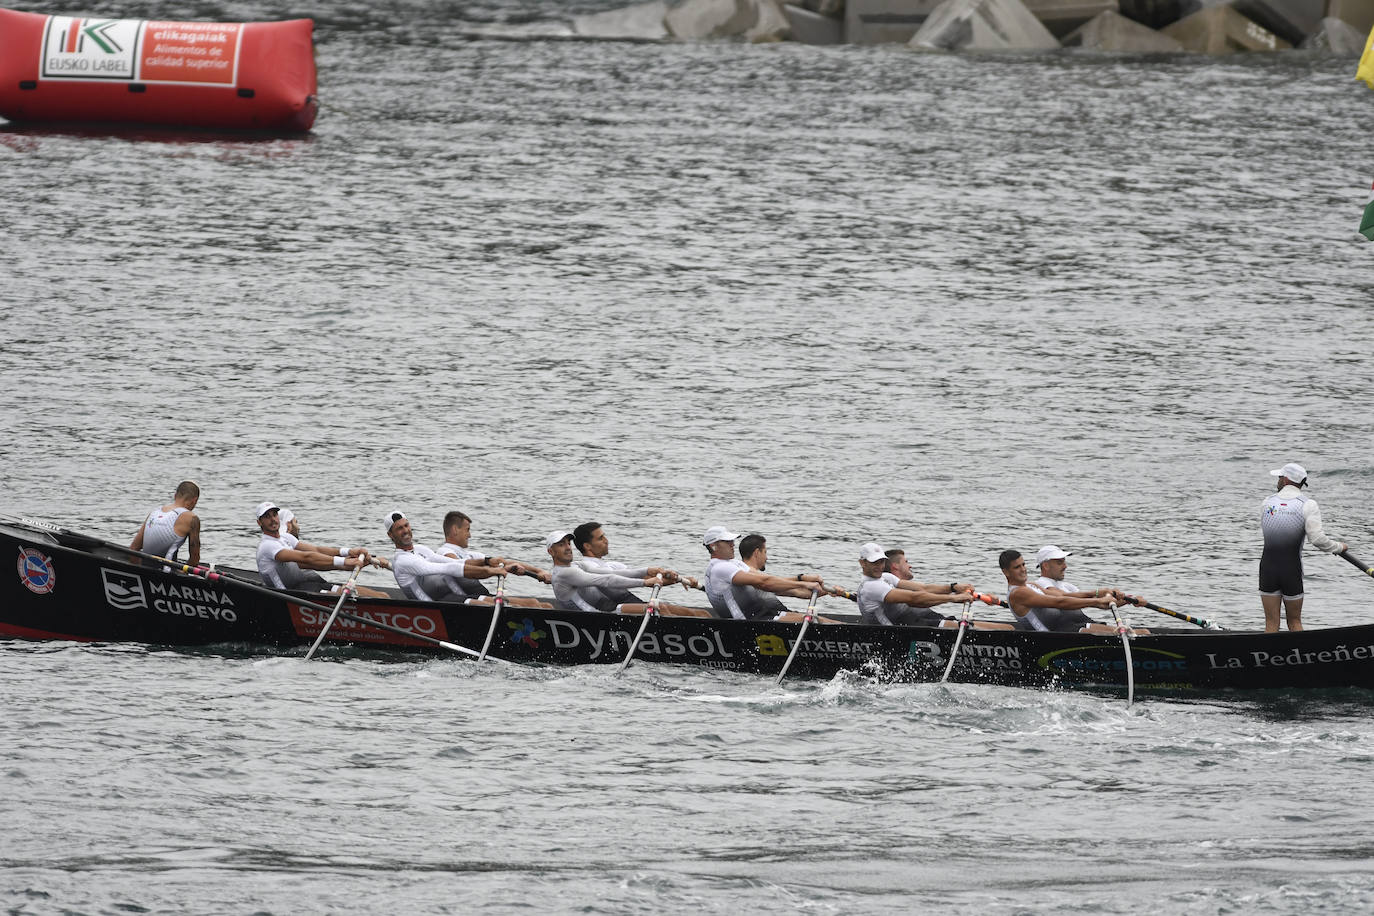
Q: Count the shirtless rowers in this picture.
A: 0